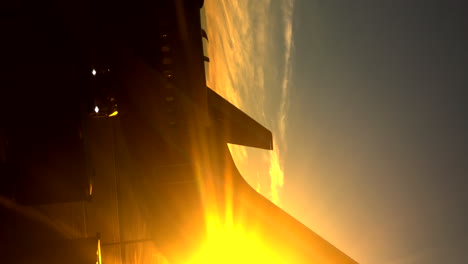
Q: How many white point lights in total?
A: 2